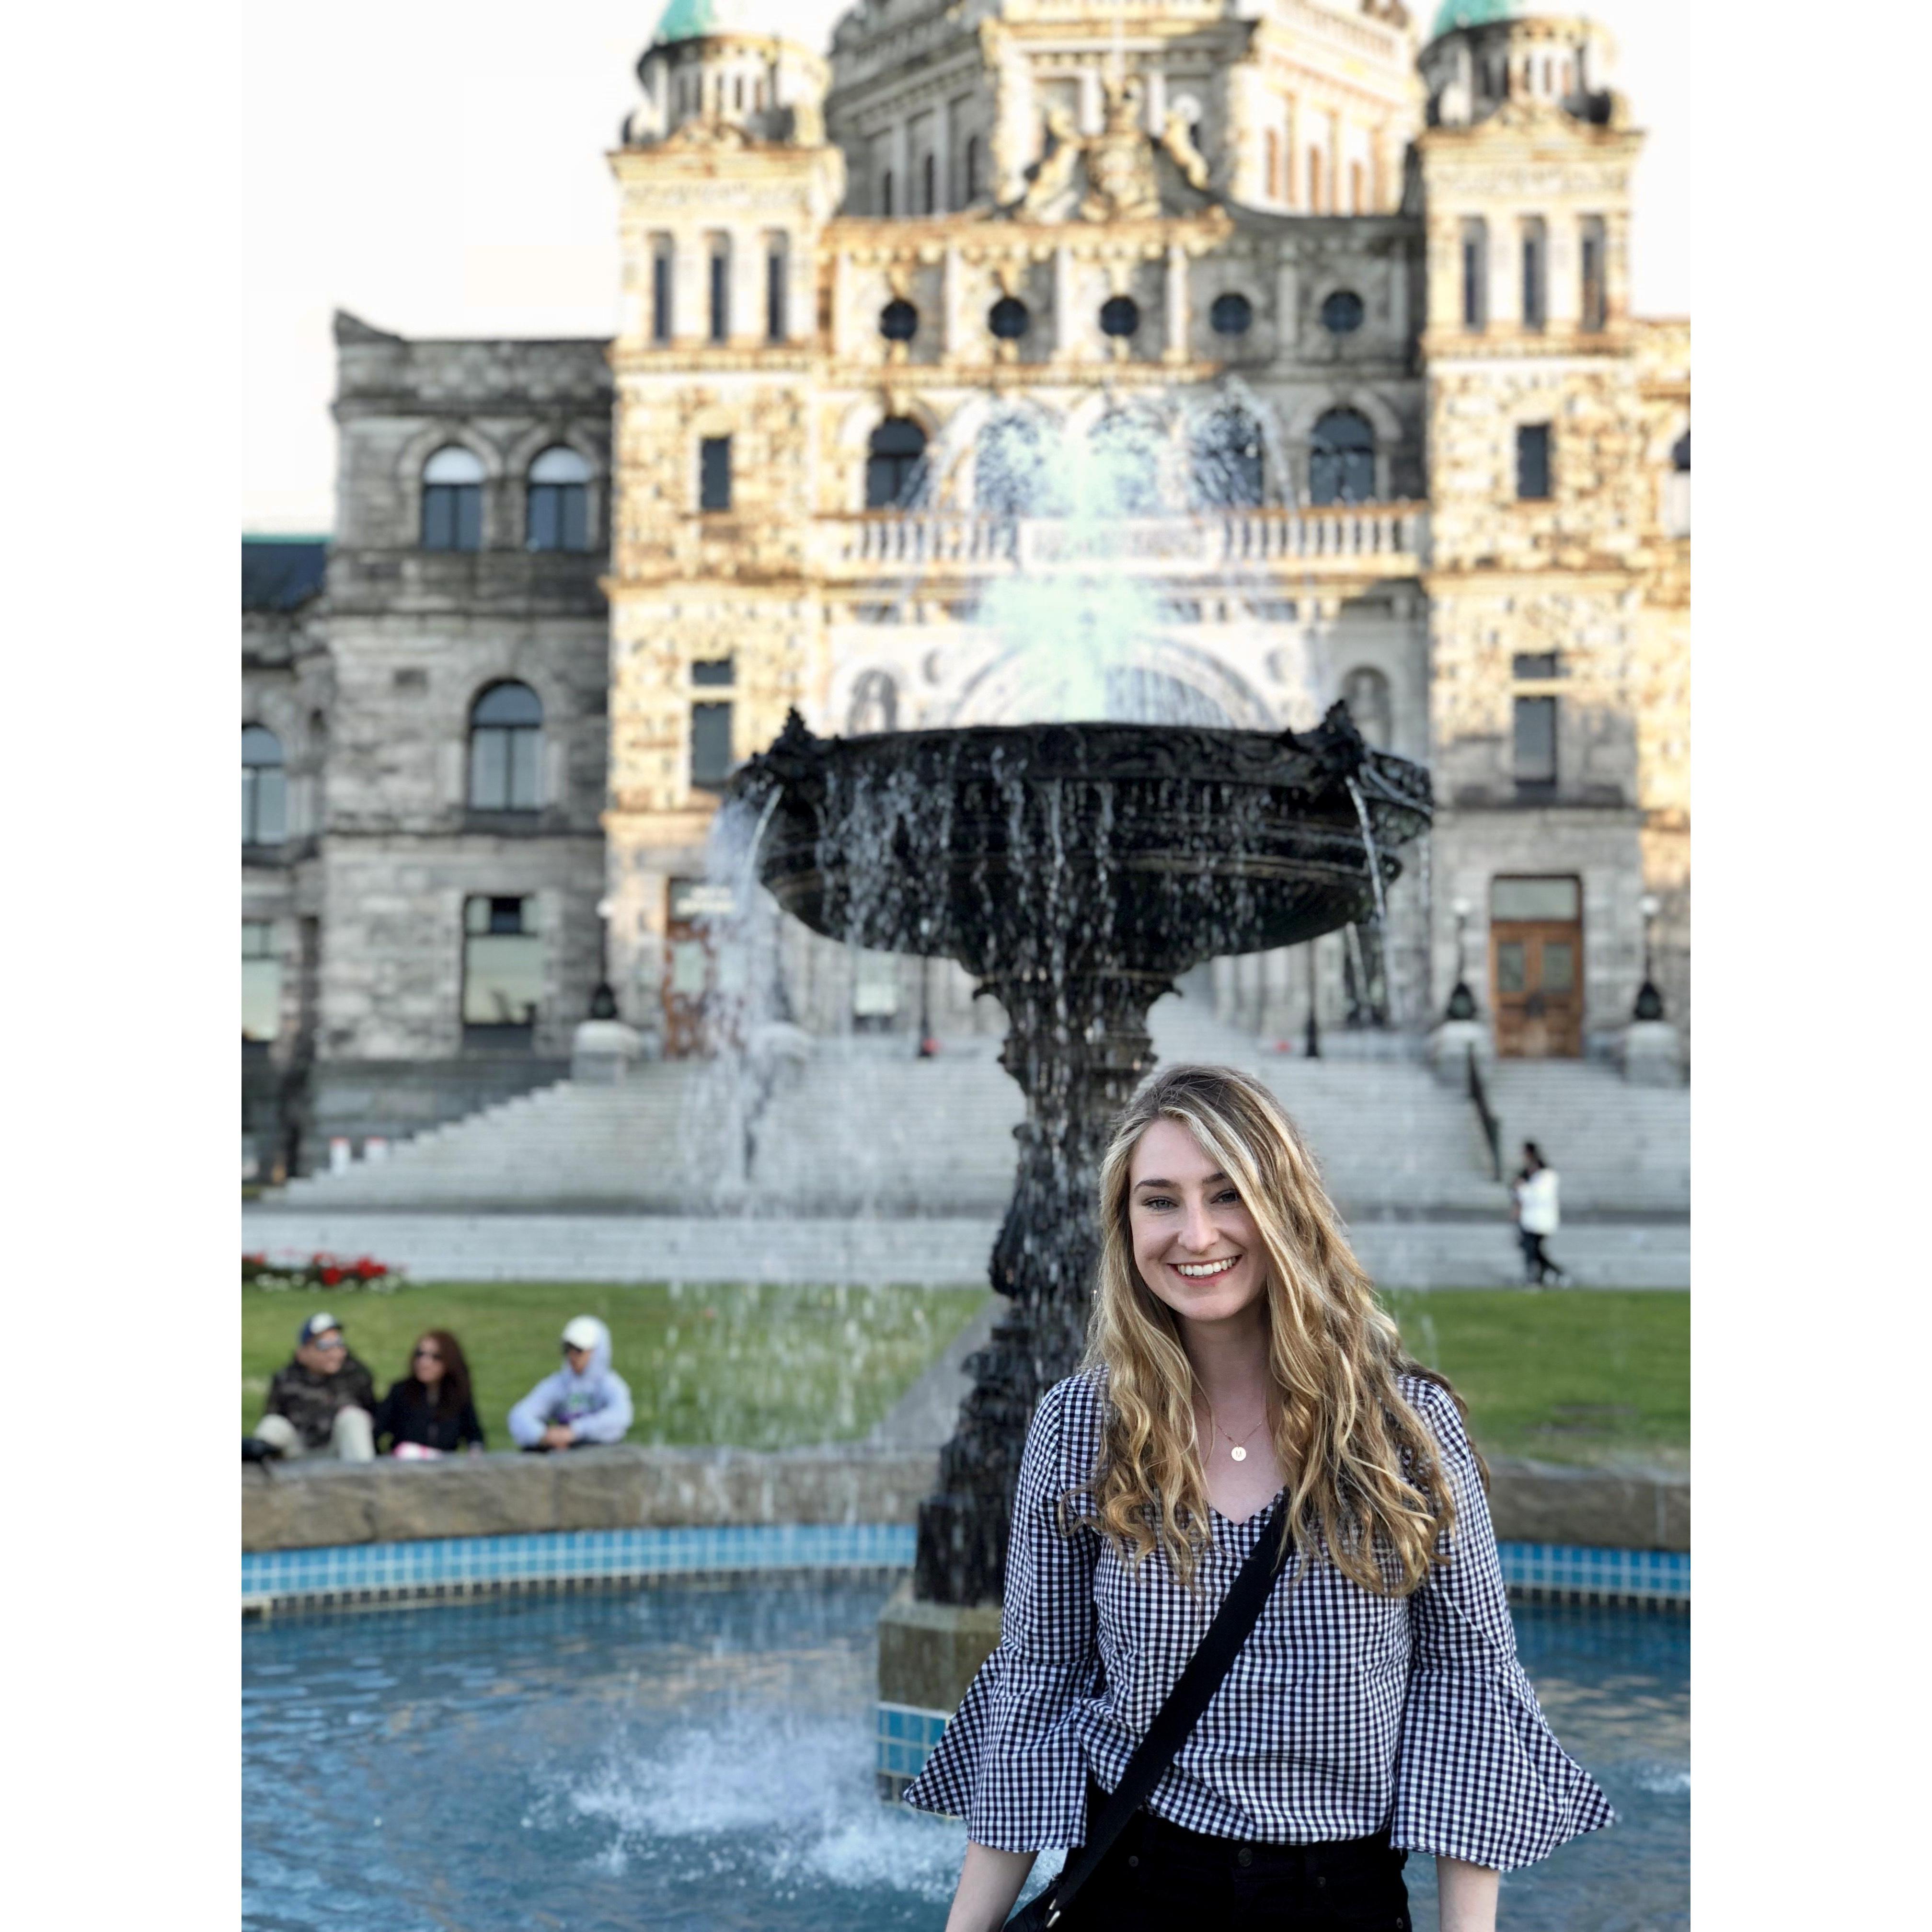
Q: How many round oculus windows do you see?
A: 5